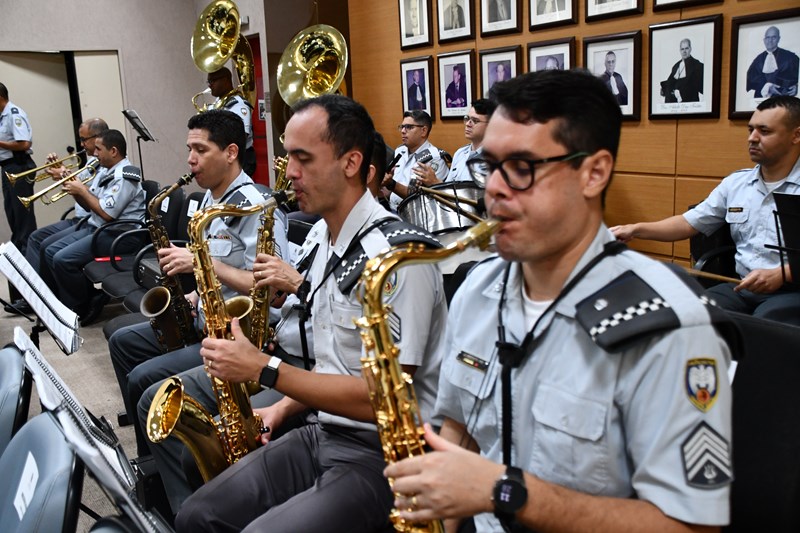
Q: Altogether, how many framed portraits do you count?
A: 13